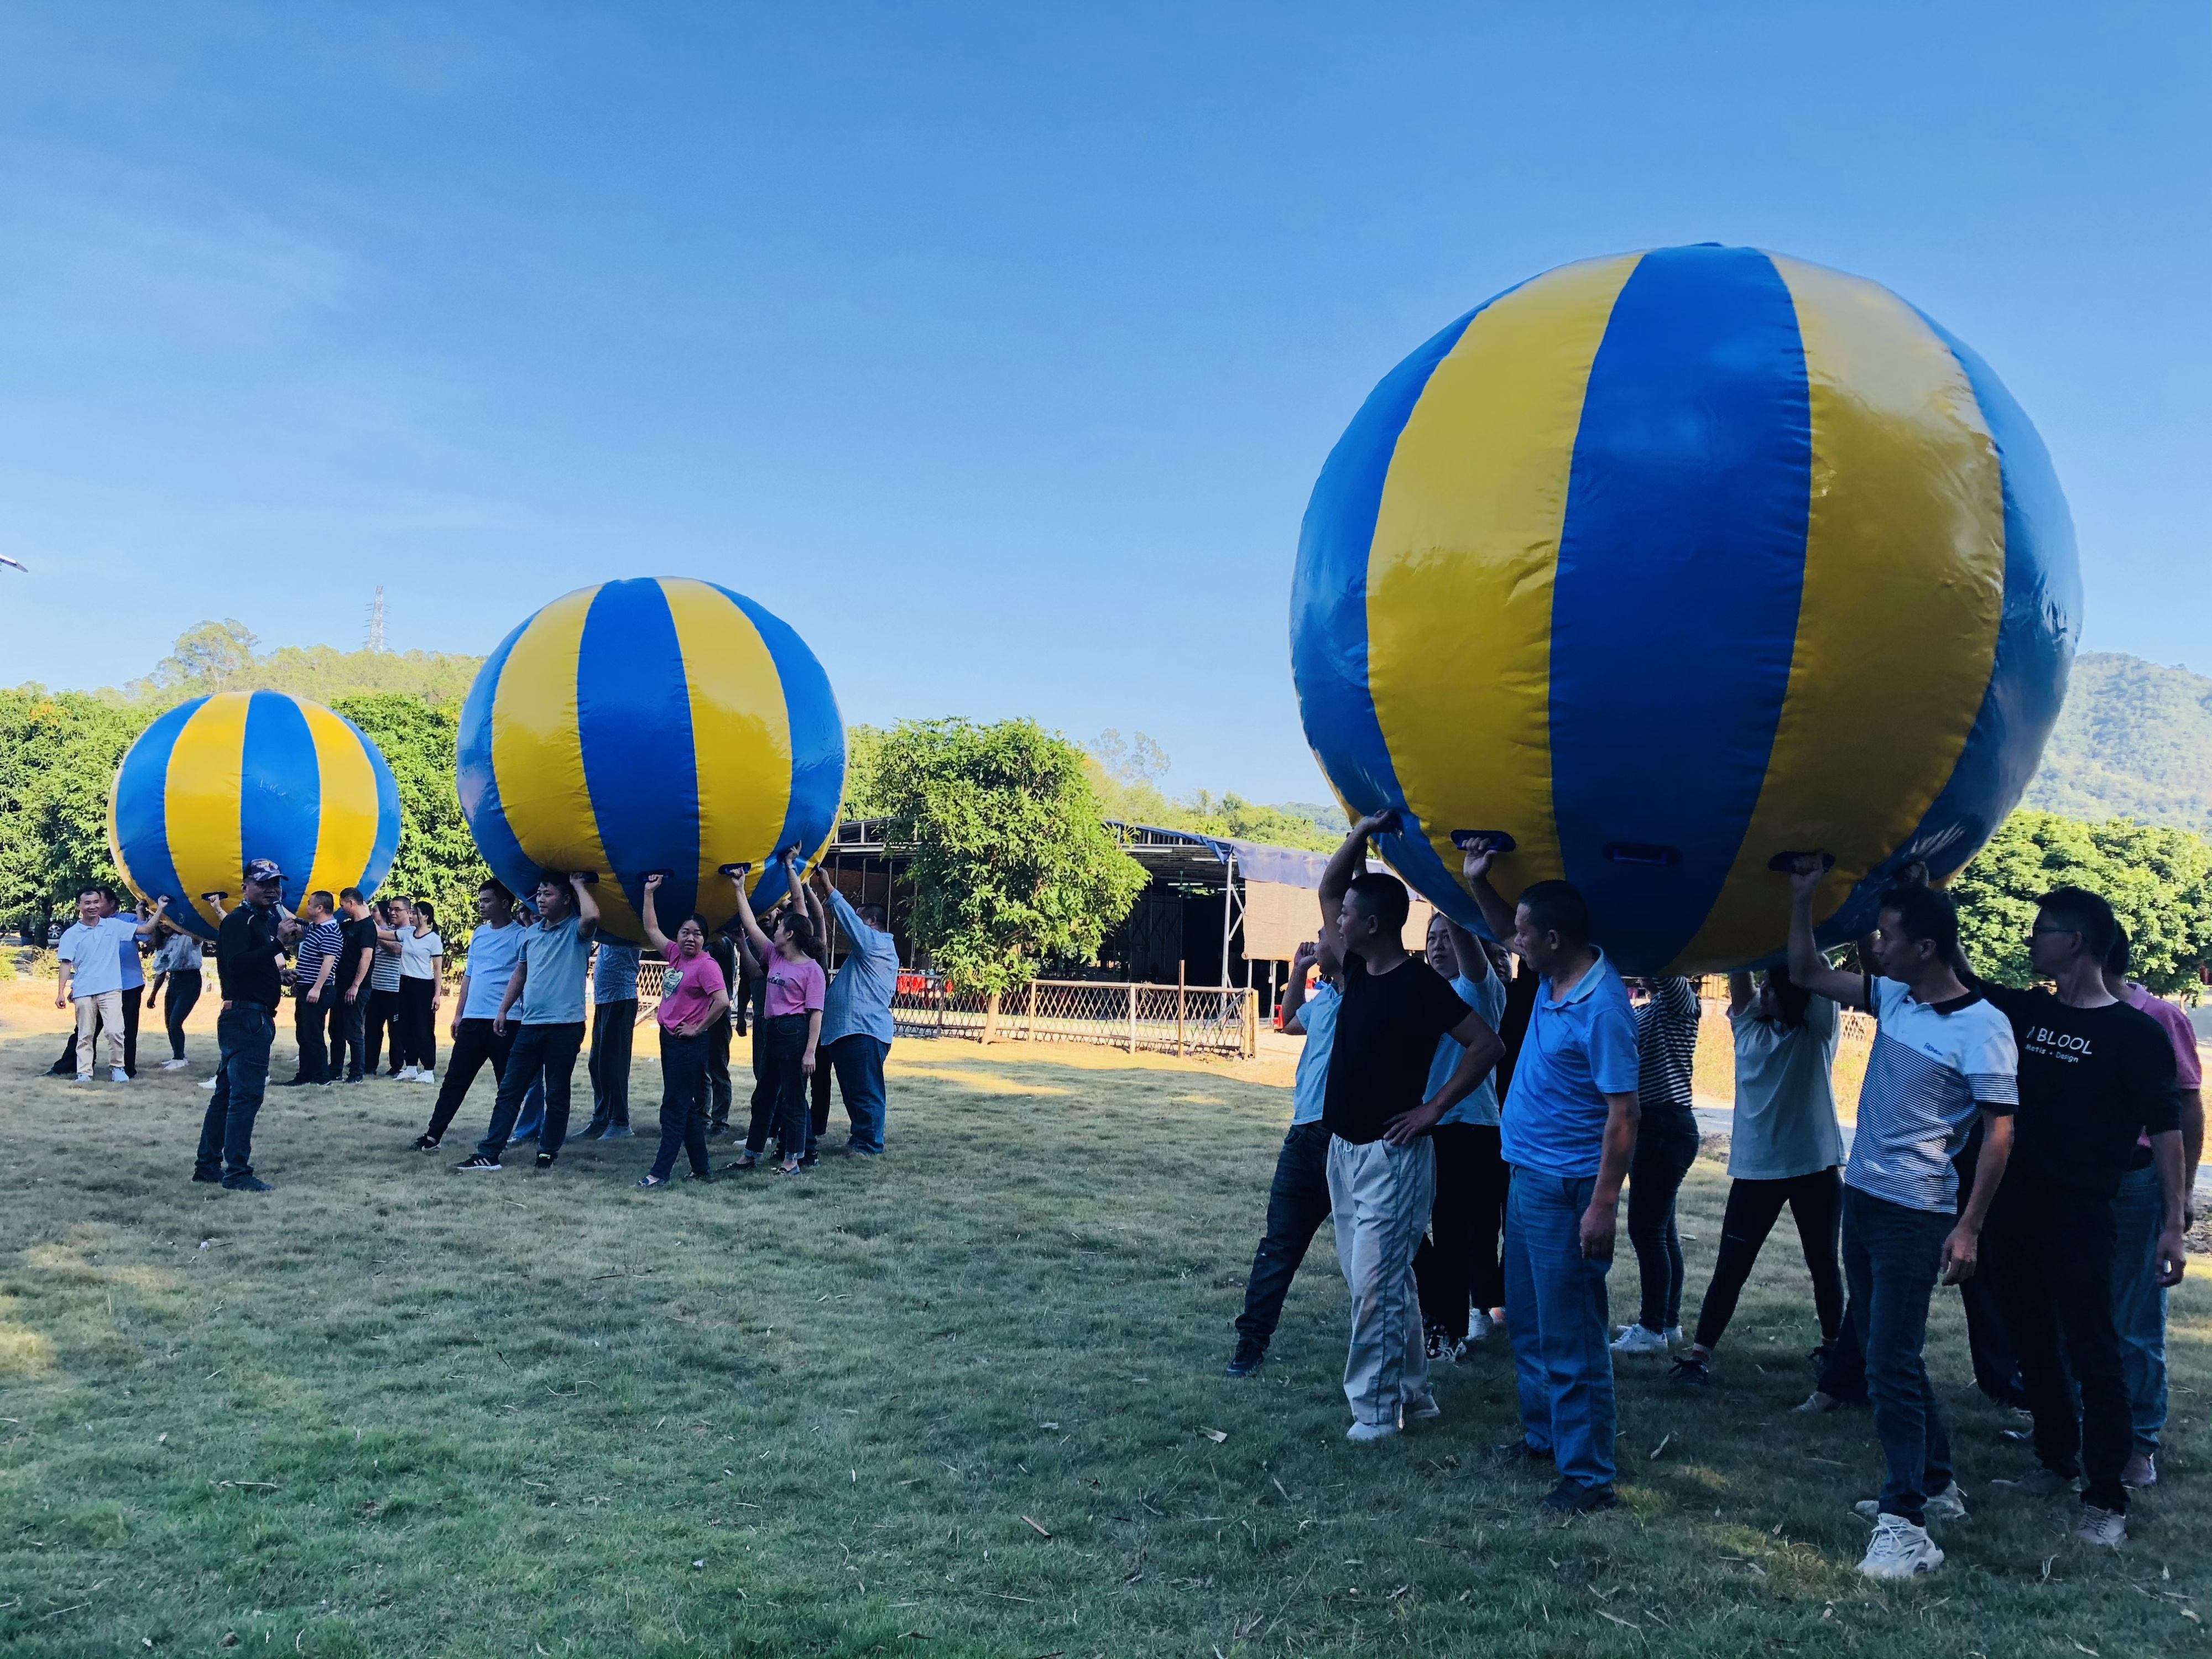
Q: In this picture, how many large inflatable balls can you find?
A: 3